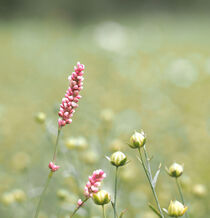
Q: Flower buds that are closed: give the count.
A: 5